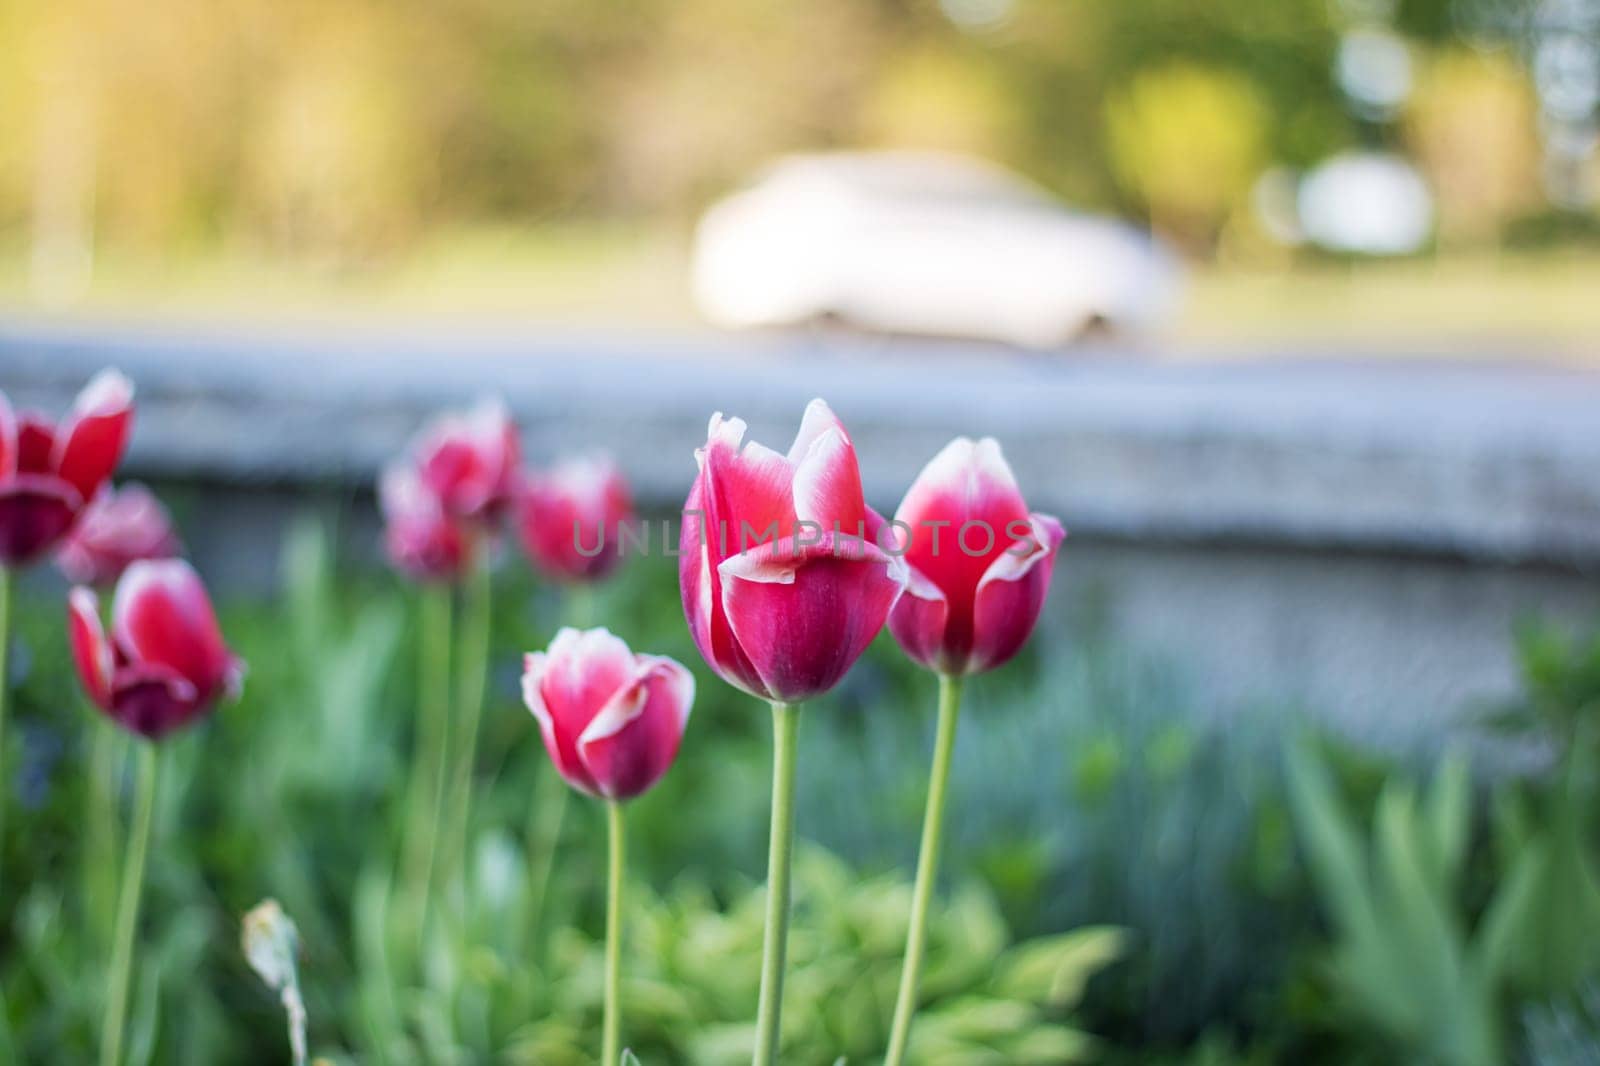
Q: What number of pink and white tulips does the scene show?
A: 9